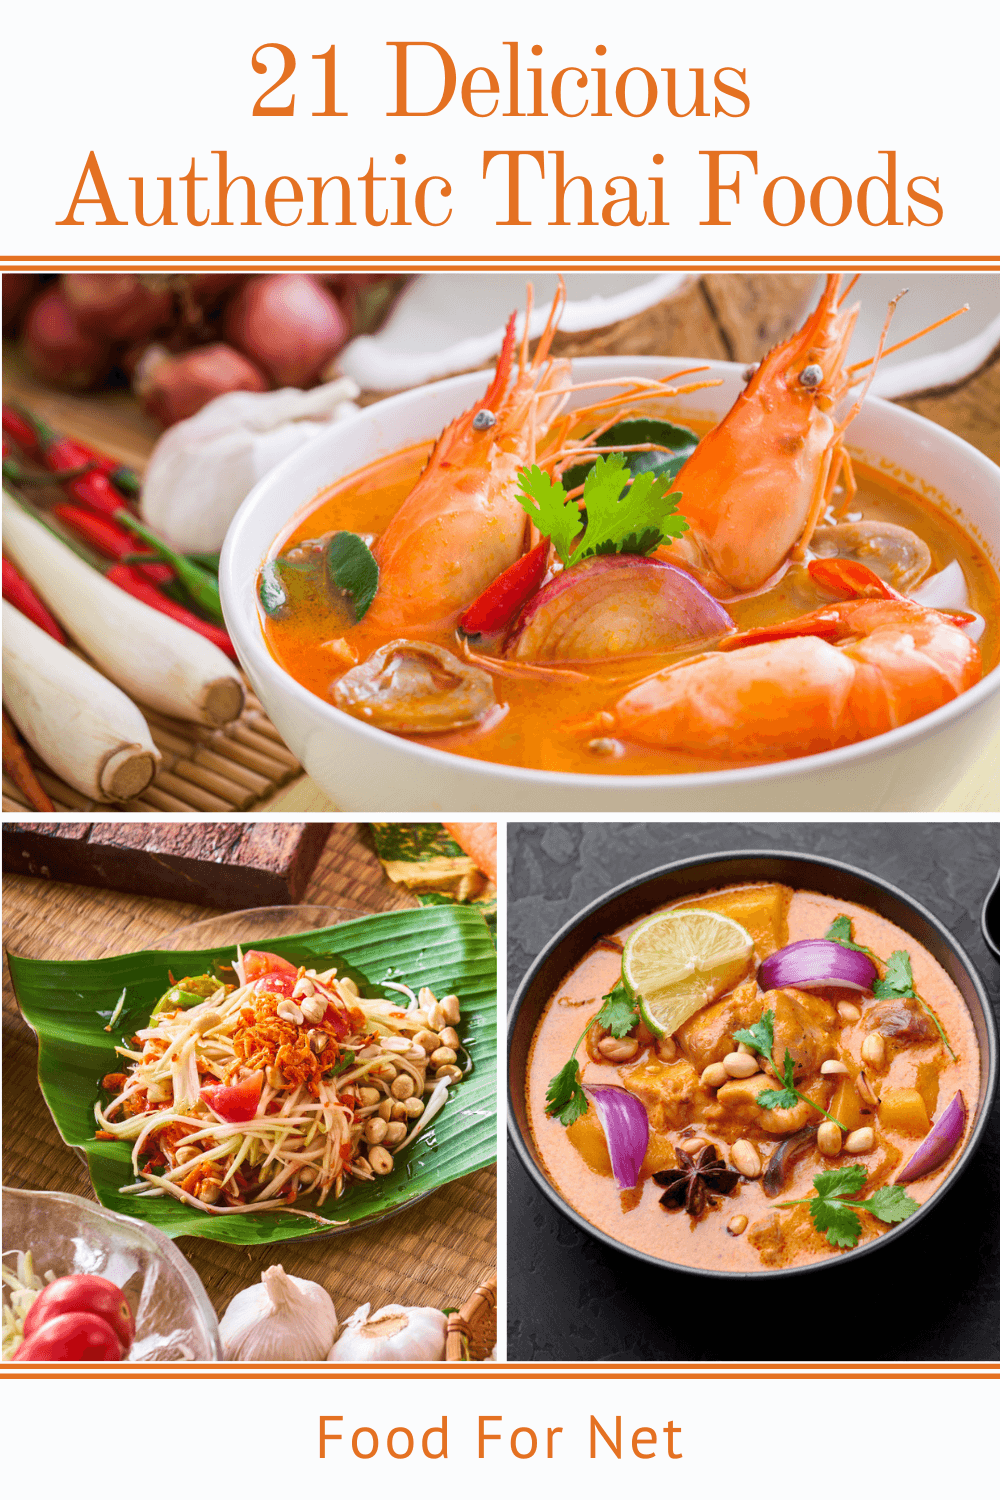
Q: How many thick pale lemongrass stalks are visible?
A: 2